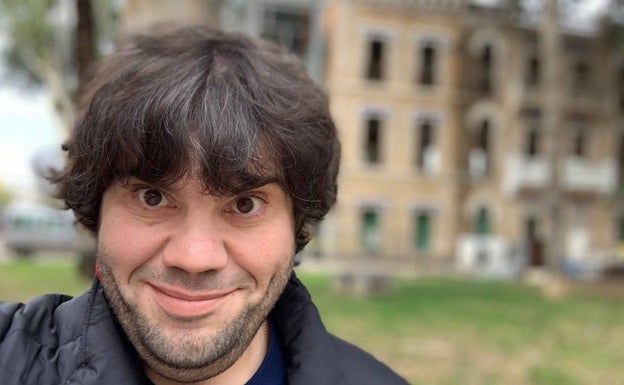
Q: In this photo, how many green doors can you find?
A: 3